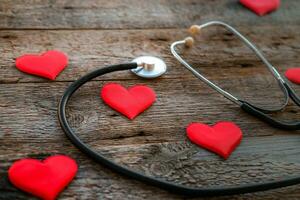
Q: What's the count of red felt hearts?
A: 6